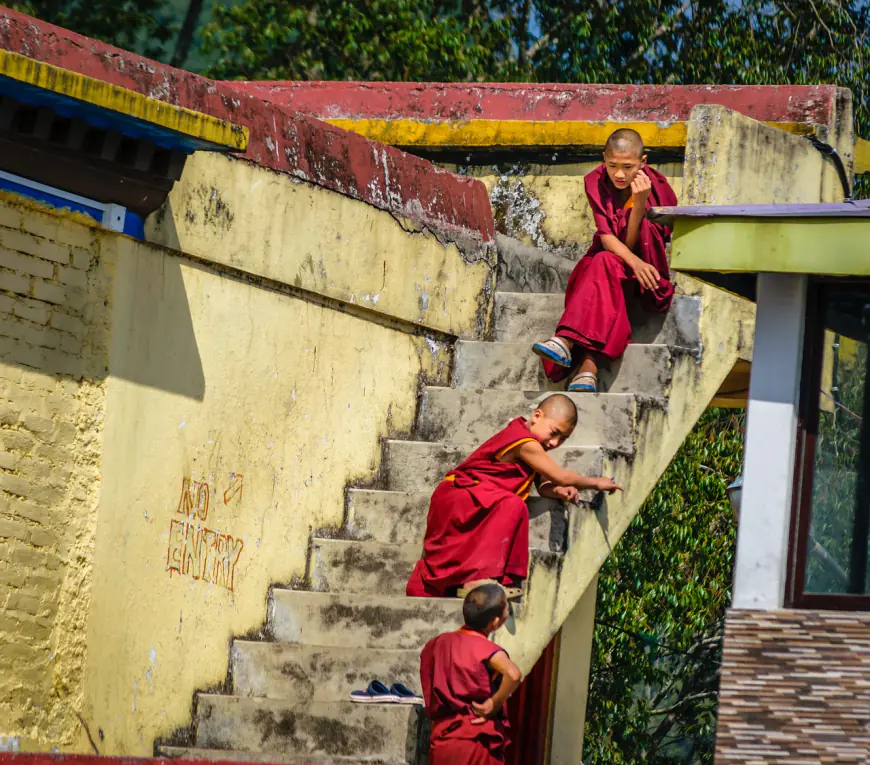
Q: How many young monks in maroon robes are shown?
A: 3